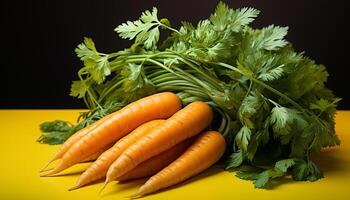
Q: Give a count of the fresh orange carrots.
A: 6